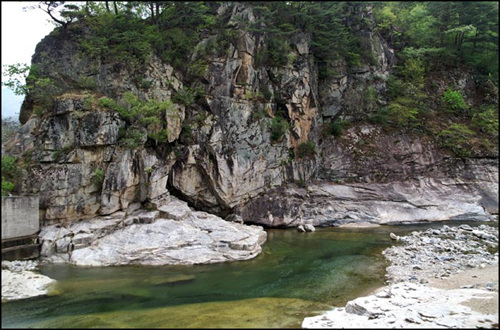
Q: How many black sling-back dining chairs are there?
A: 0